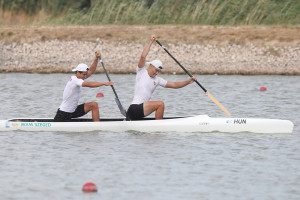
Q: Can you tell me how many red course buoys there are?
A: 3